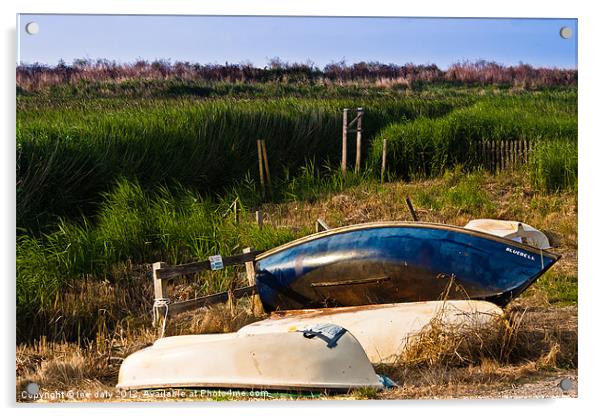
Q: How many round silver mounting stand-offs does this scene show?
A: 4